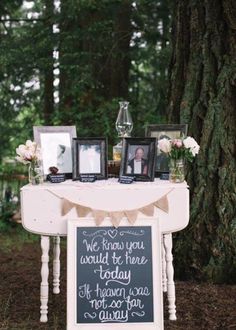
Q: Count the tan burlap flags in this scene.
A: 7